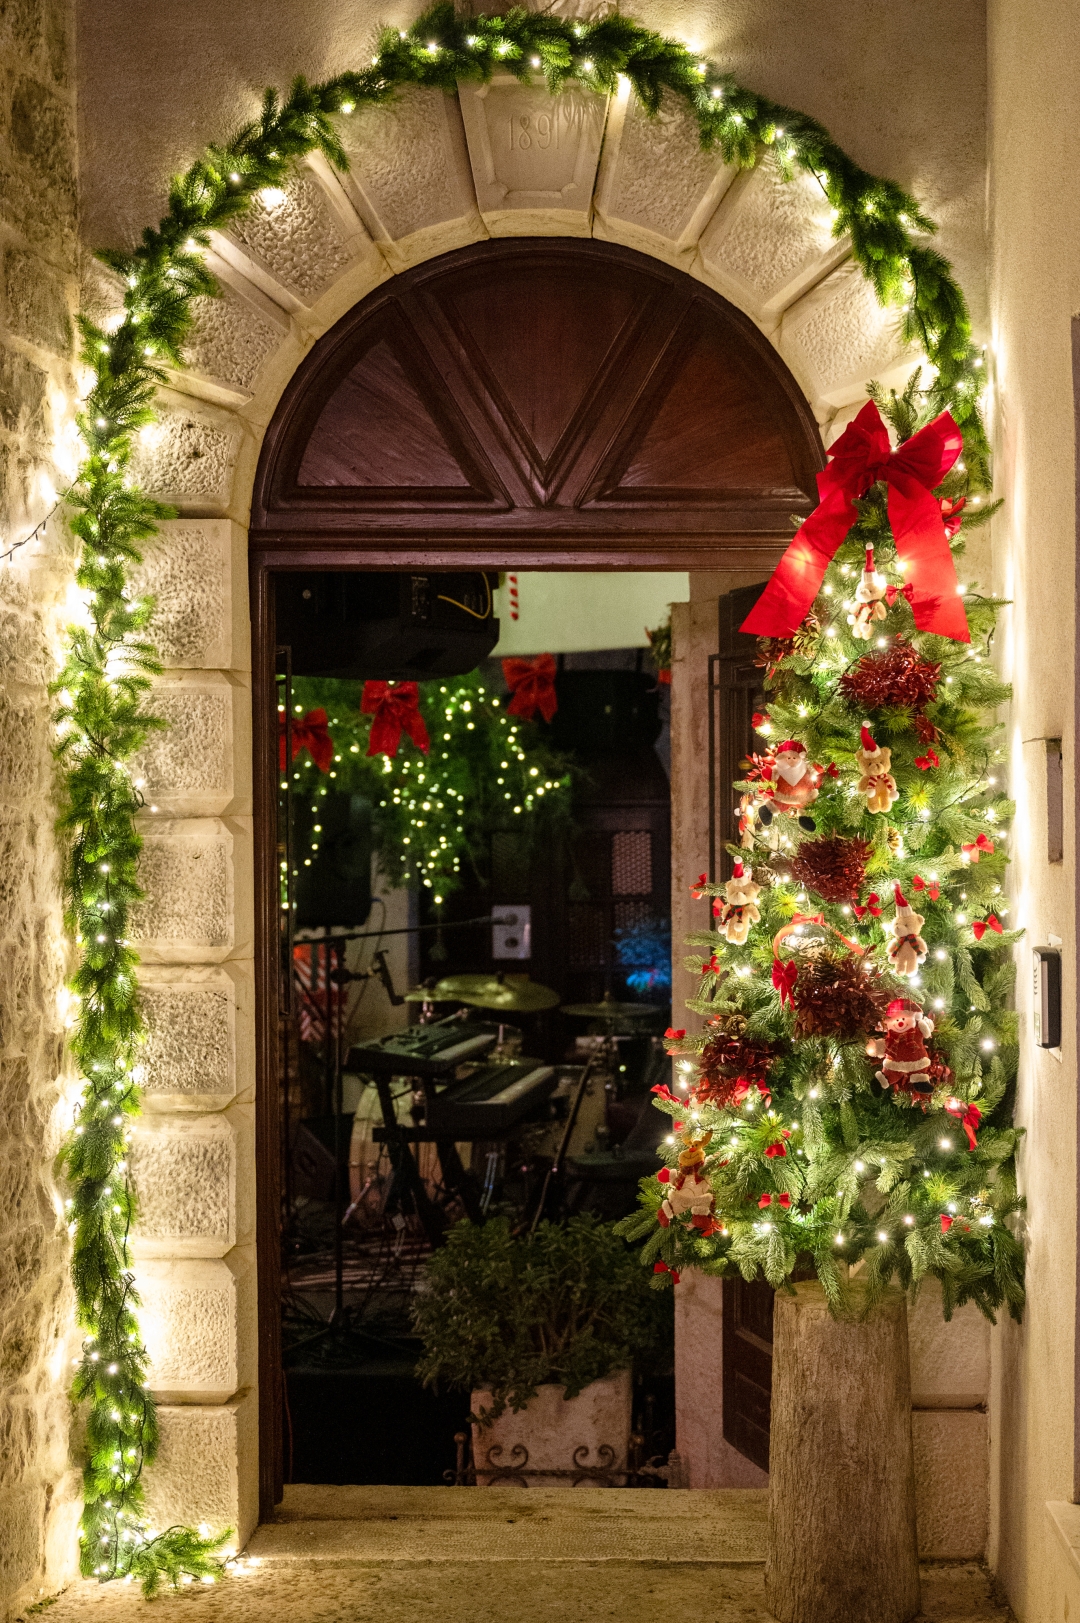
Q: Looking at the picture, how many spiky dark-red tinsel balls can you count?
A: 4